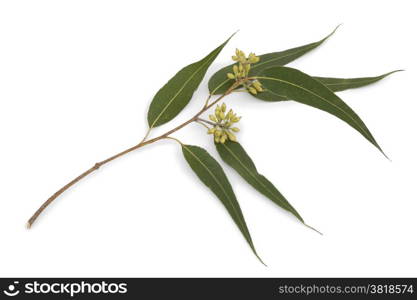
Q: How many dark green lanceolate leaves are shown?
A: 6